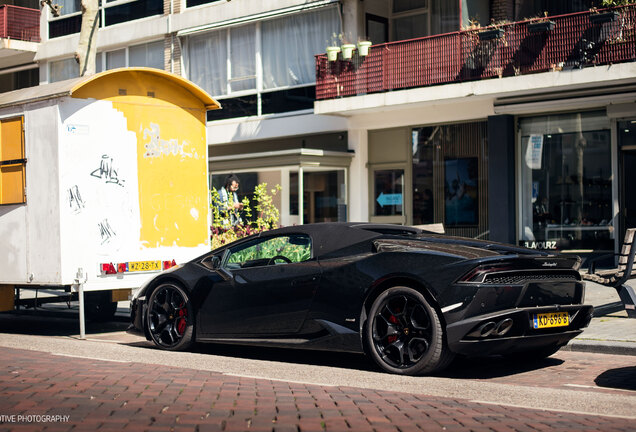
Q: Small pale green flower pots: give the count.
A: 3